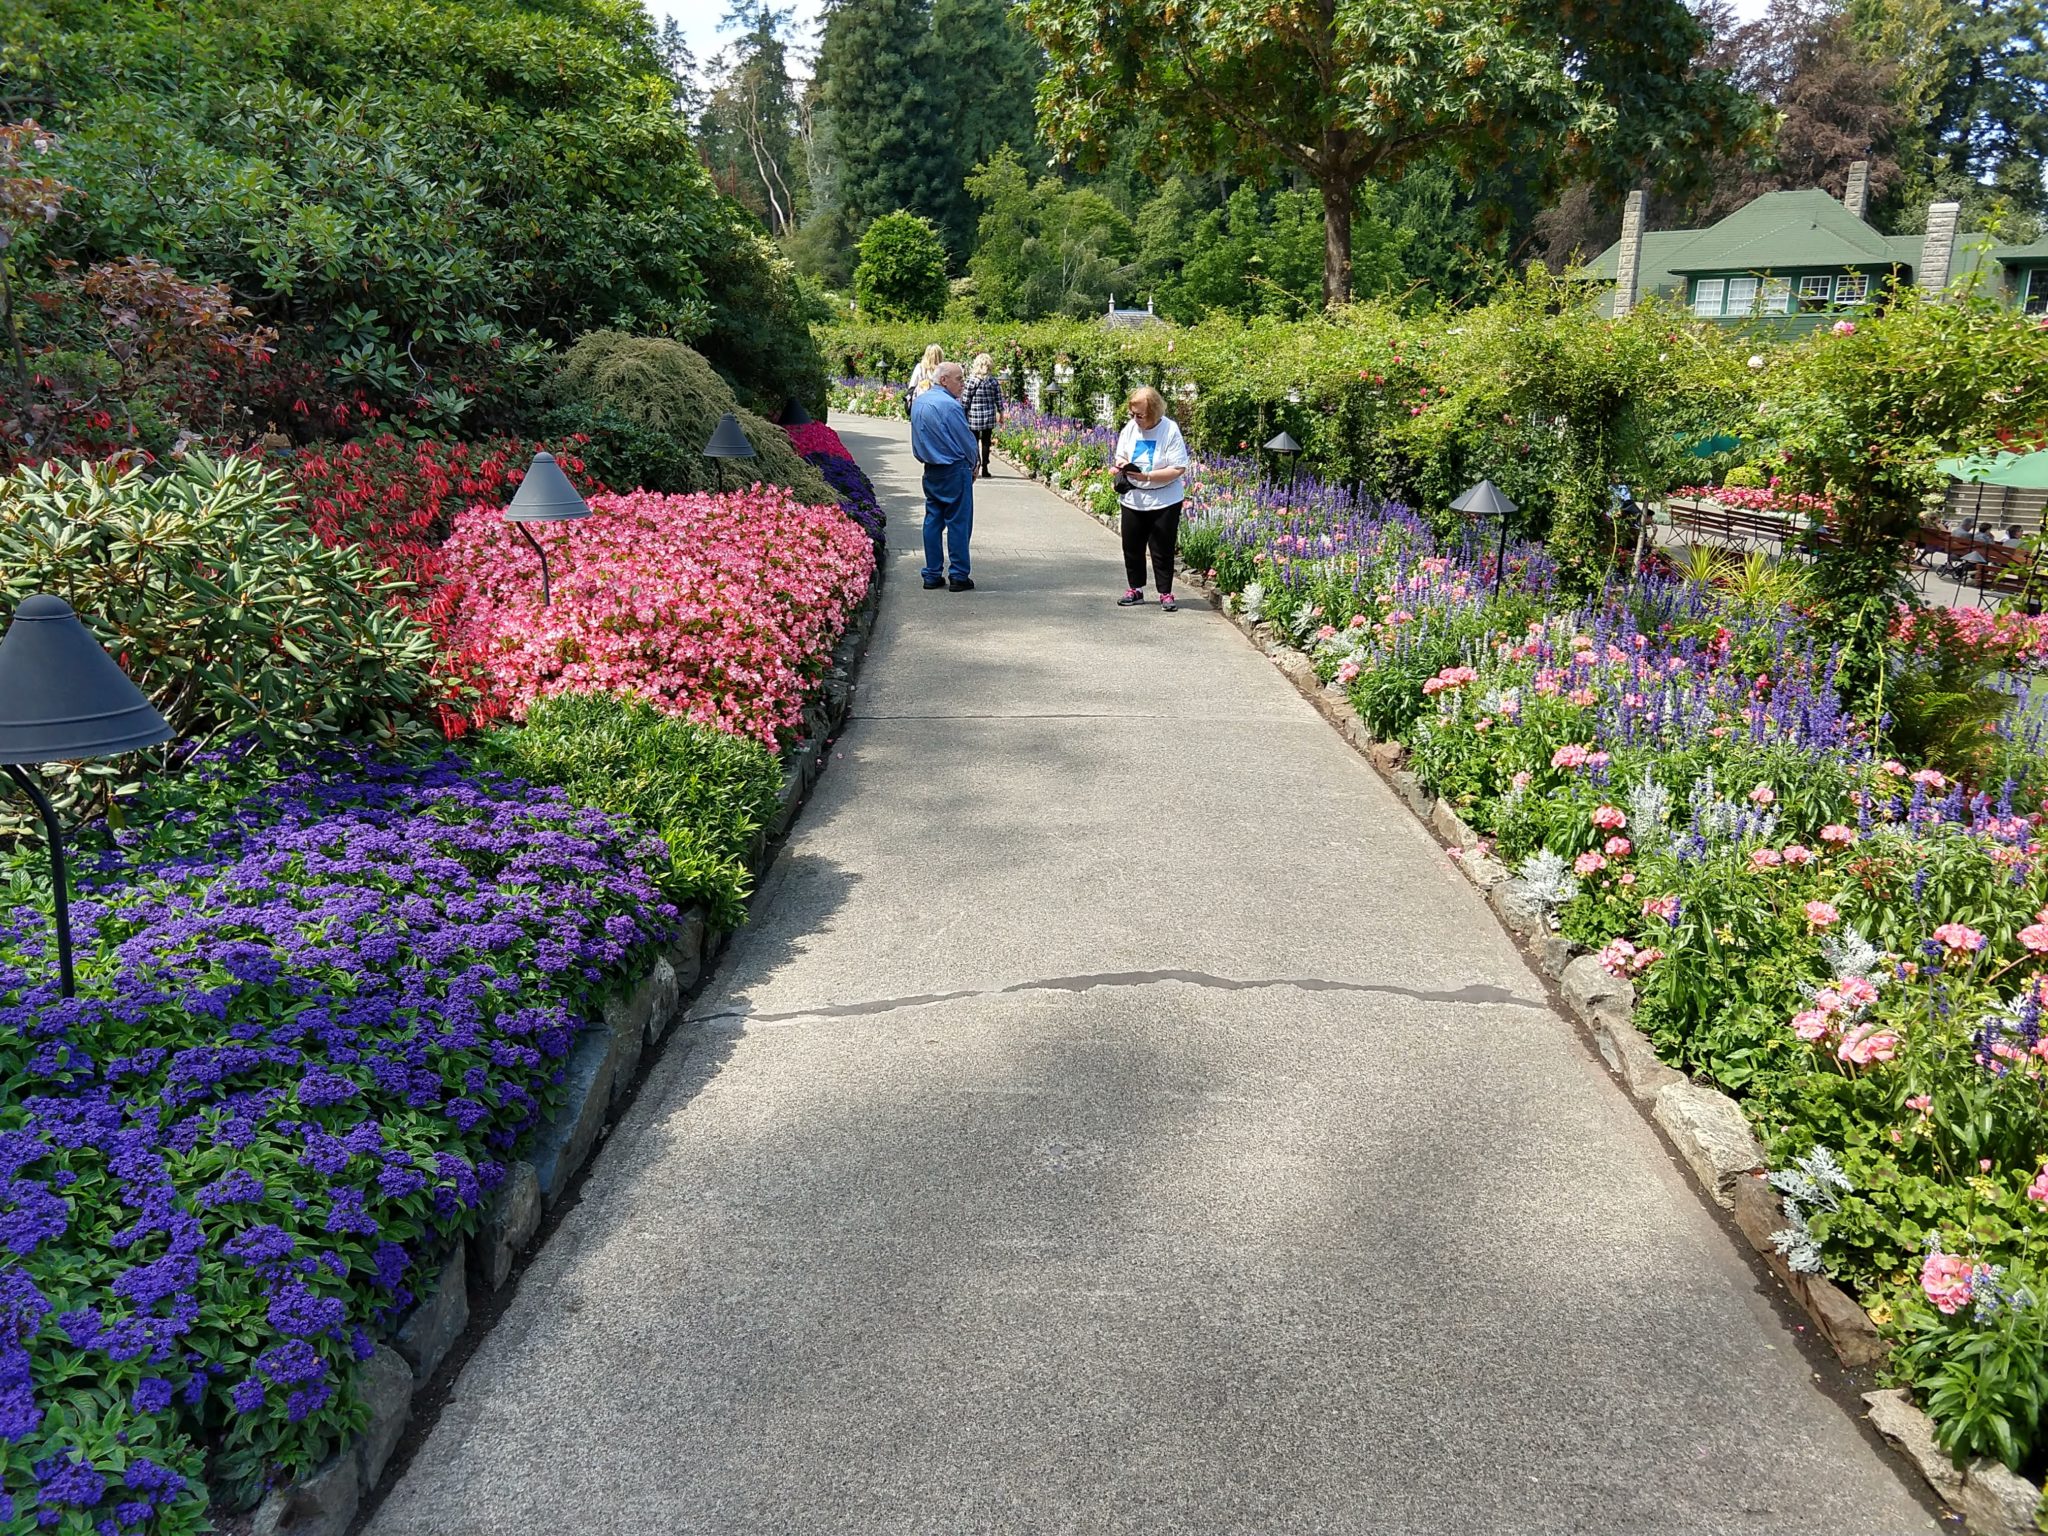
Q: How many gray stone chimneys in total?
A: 3